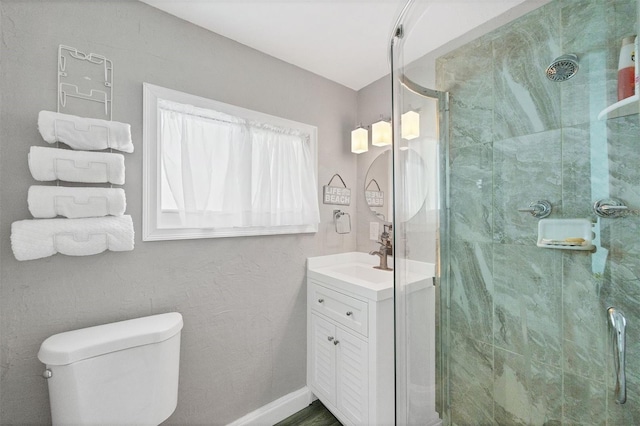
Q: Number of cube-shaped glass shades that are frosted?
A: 3